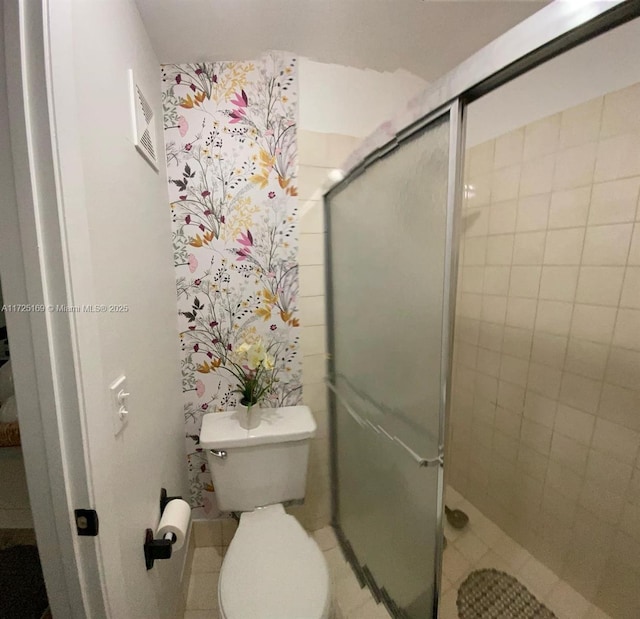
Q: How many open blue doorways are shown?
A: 0